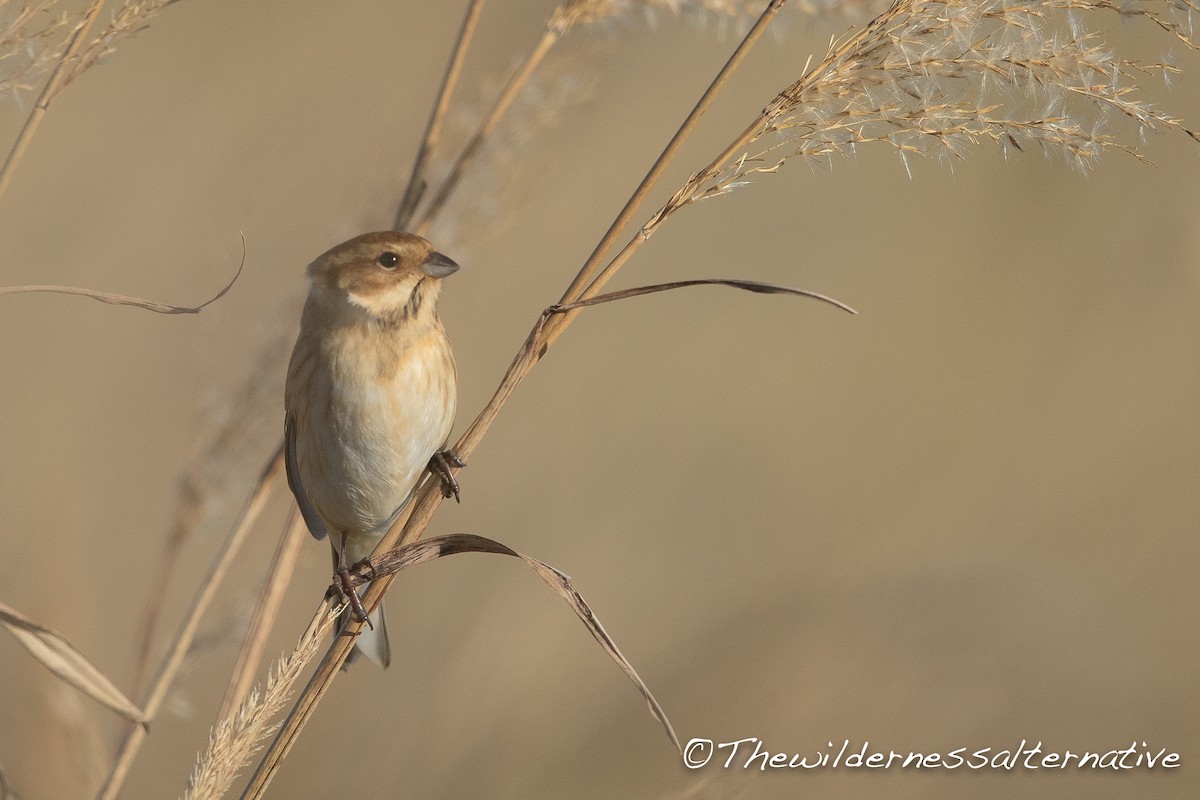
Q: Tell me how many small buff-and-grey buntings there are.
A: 1